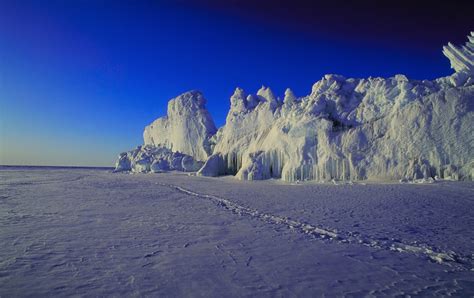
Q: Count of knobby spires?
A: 3